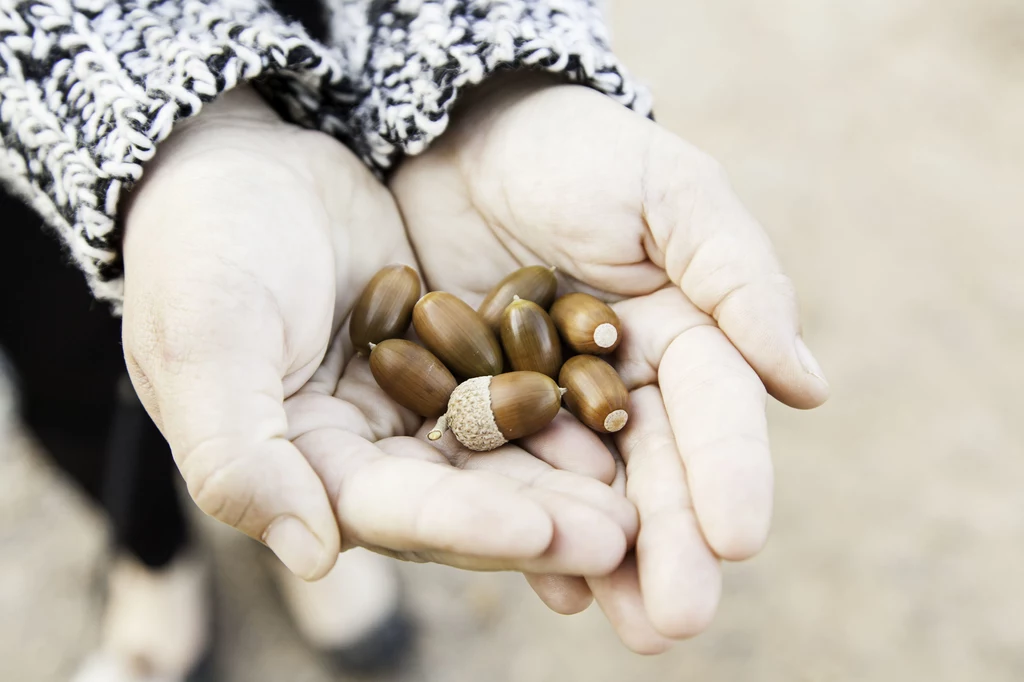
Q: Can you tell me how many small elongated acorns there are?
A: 8